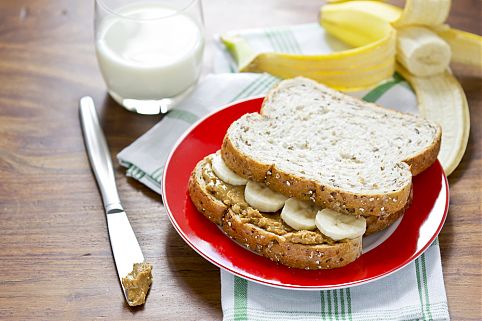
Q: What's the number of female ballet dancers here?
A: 0